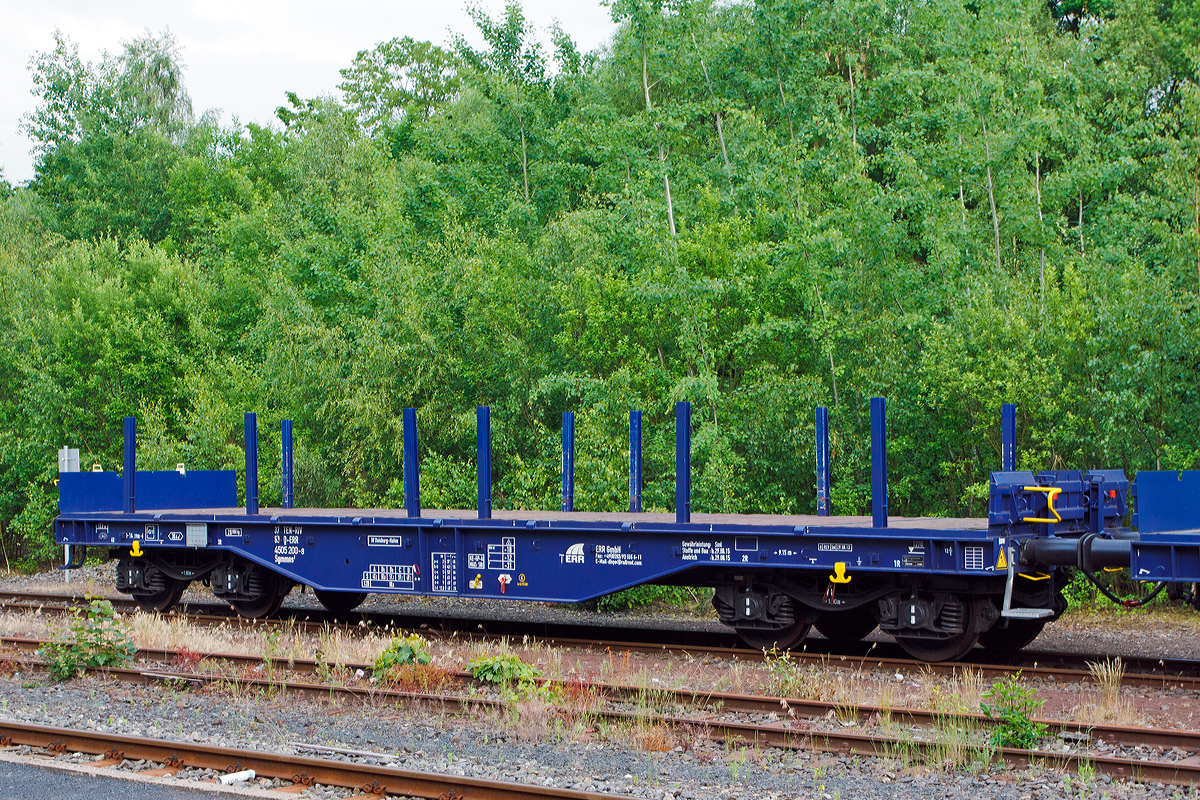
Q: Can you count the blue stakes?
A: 11